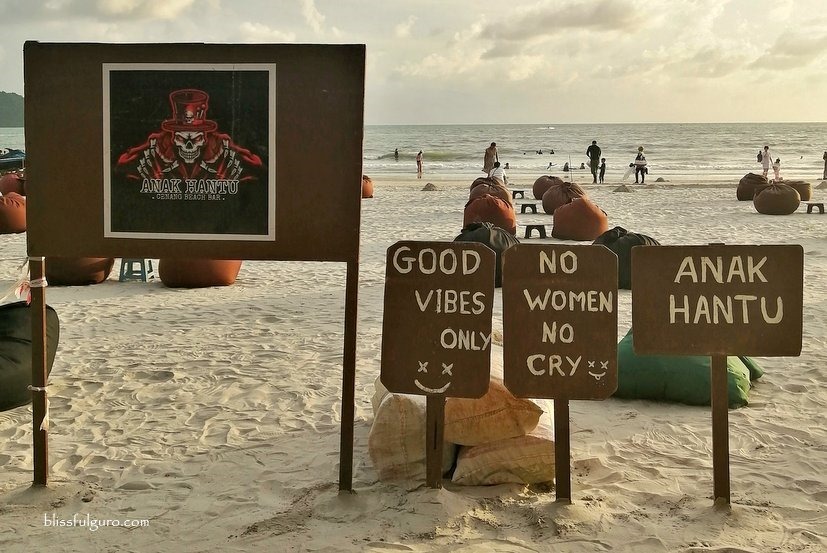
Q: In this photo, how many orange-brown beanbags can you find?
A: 11